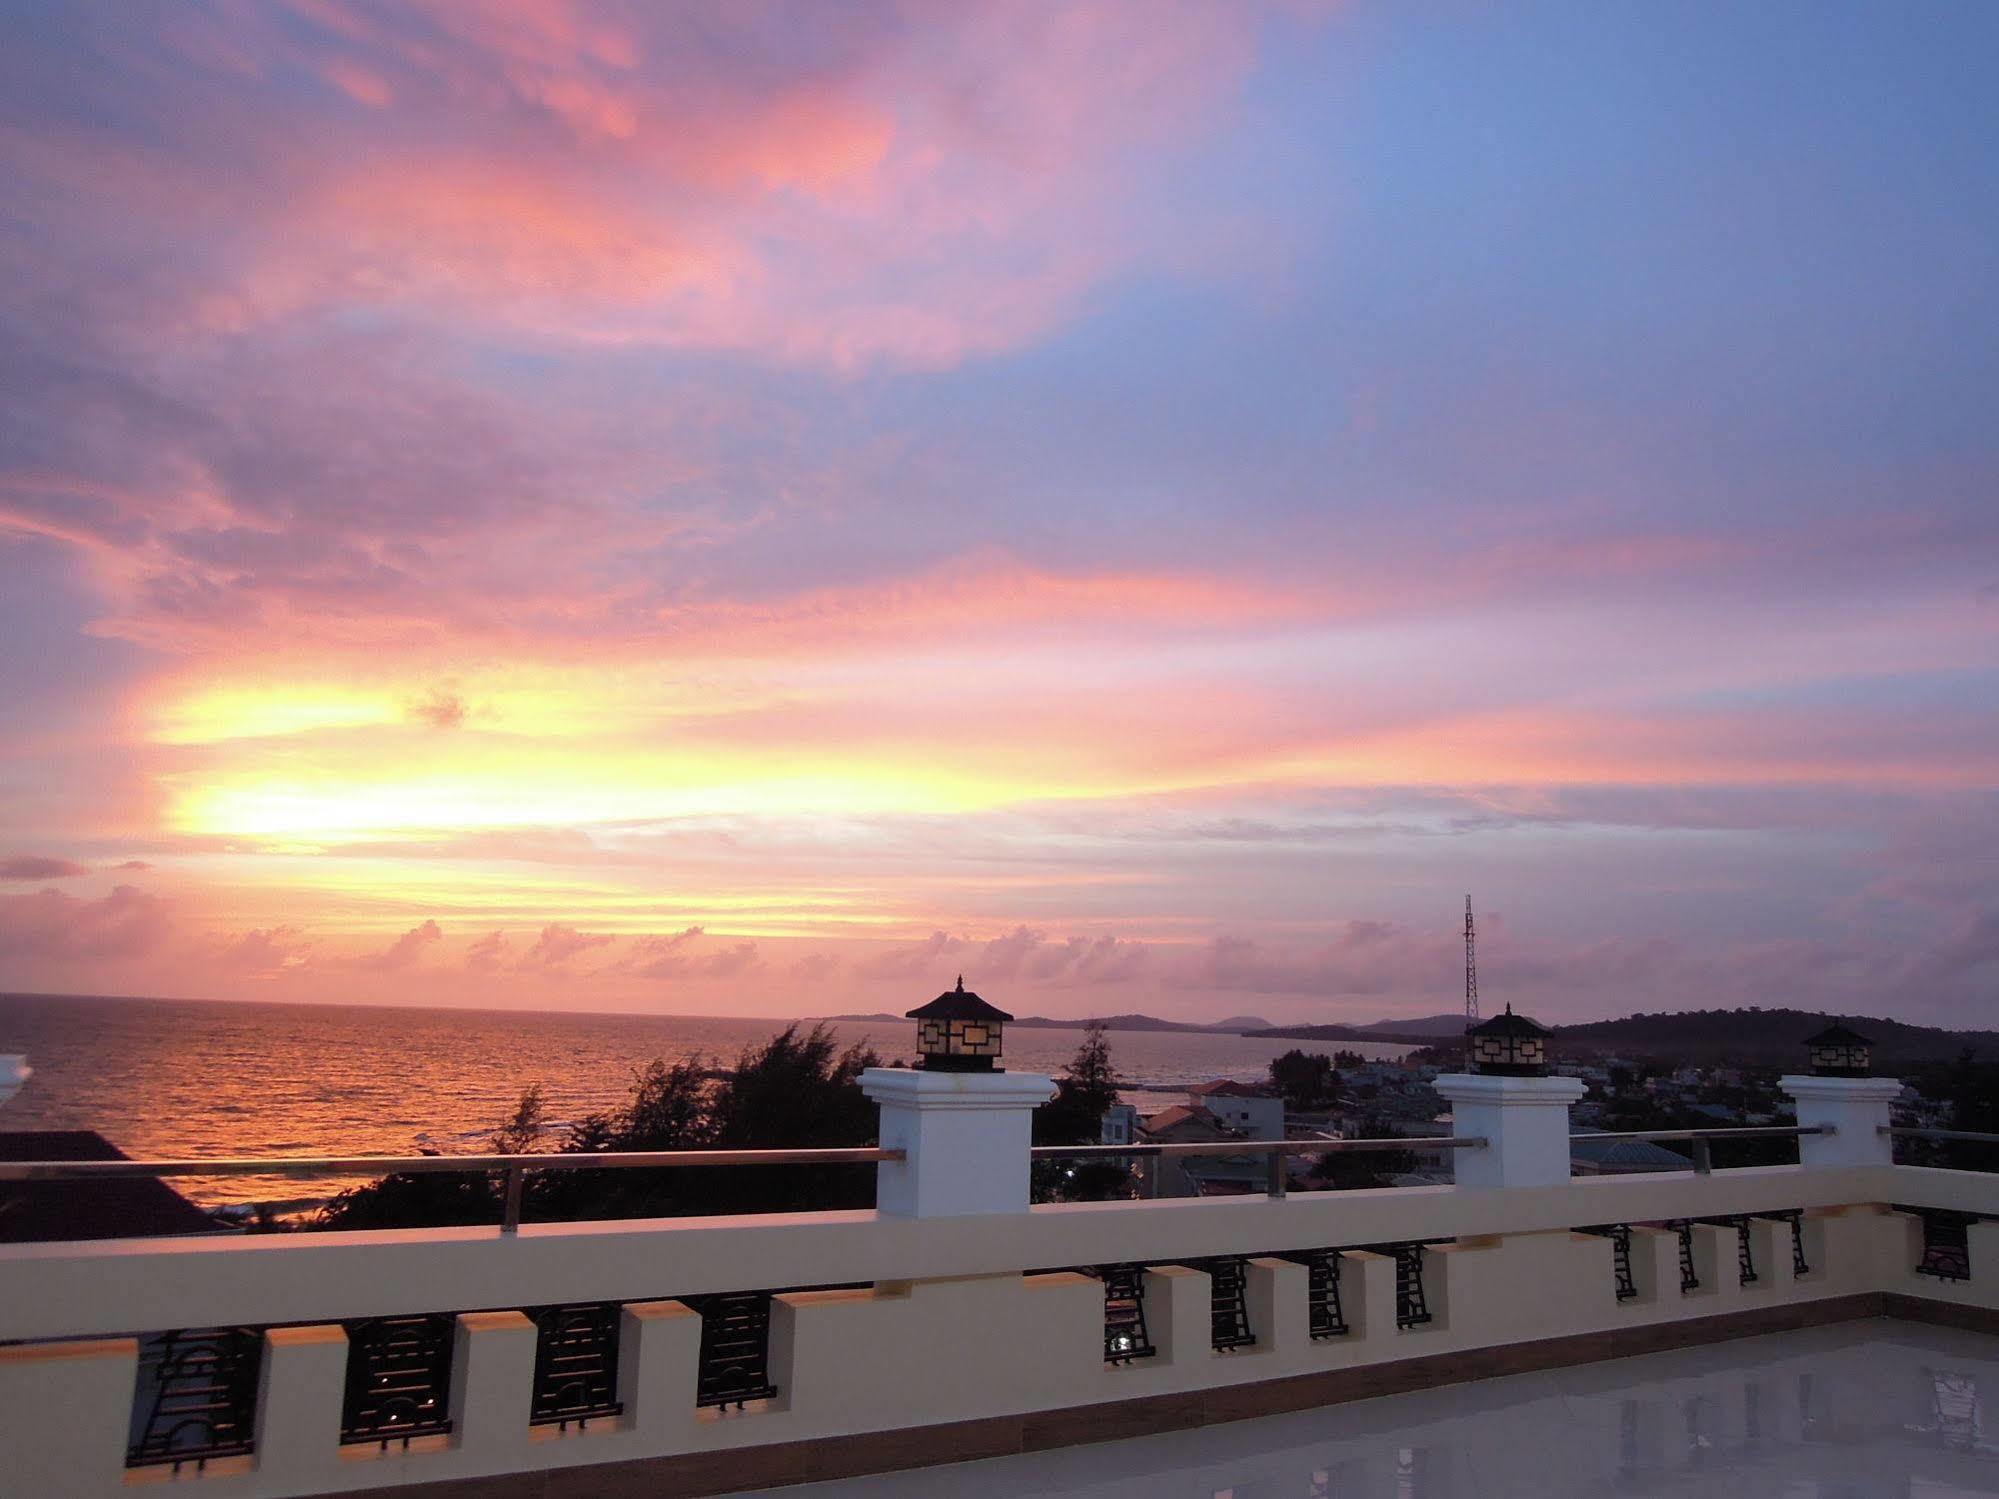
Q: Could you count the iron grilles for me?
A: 13